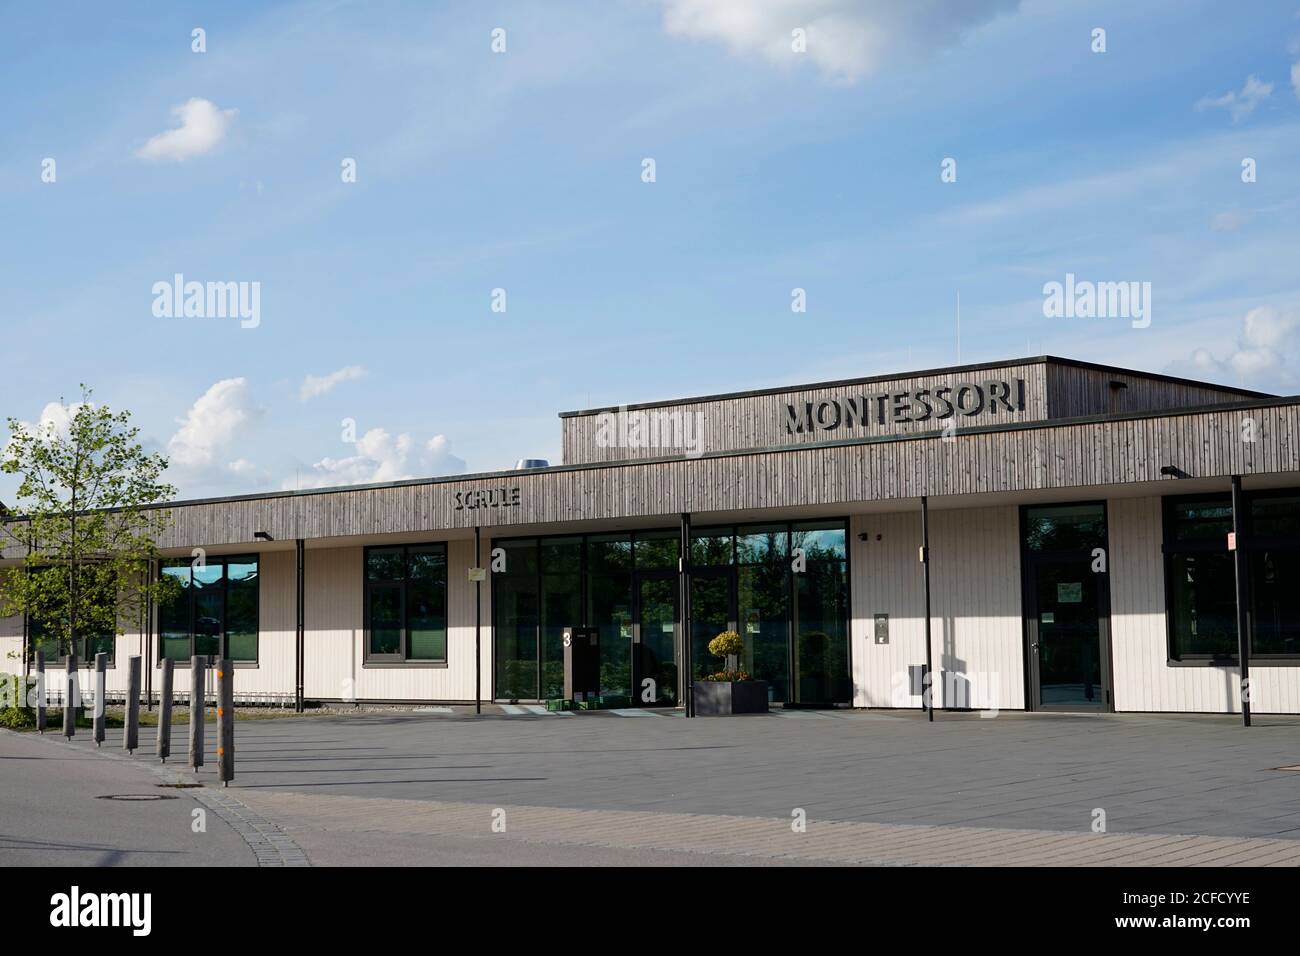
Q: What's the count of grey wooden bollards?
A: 7